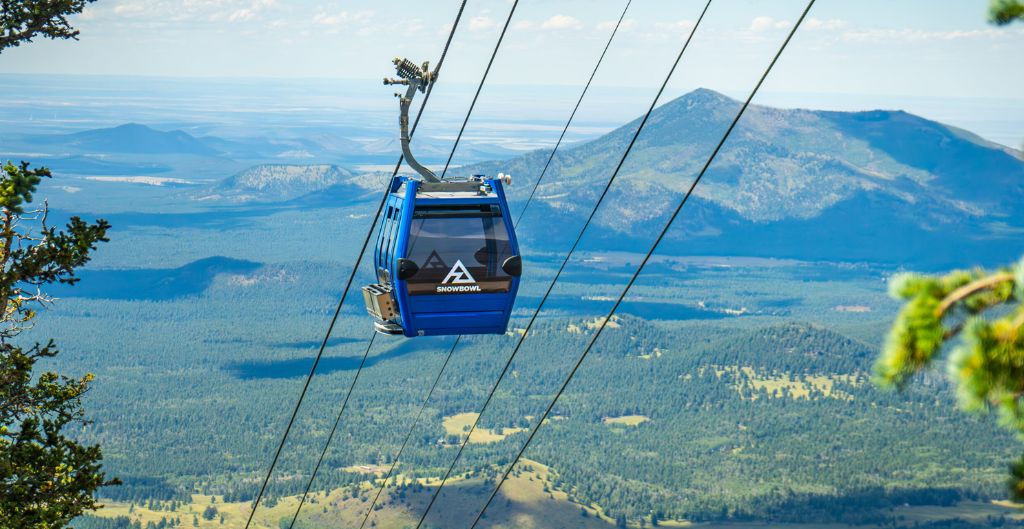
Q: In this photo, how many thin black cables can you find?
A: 5